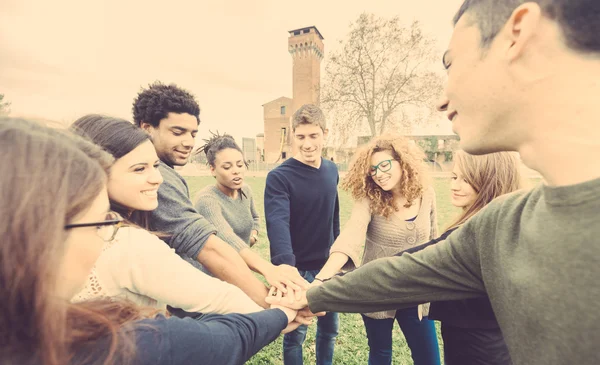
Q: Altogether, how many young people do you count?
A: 8